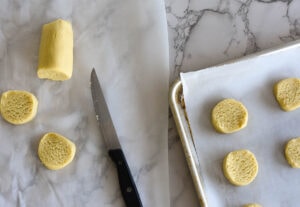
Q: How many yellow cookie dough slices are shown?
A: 7